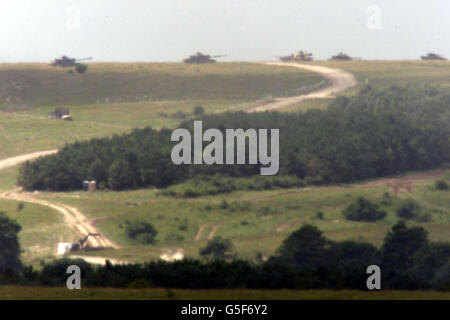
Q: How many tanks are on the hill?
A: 5